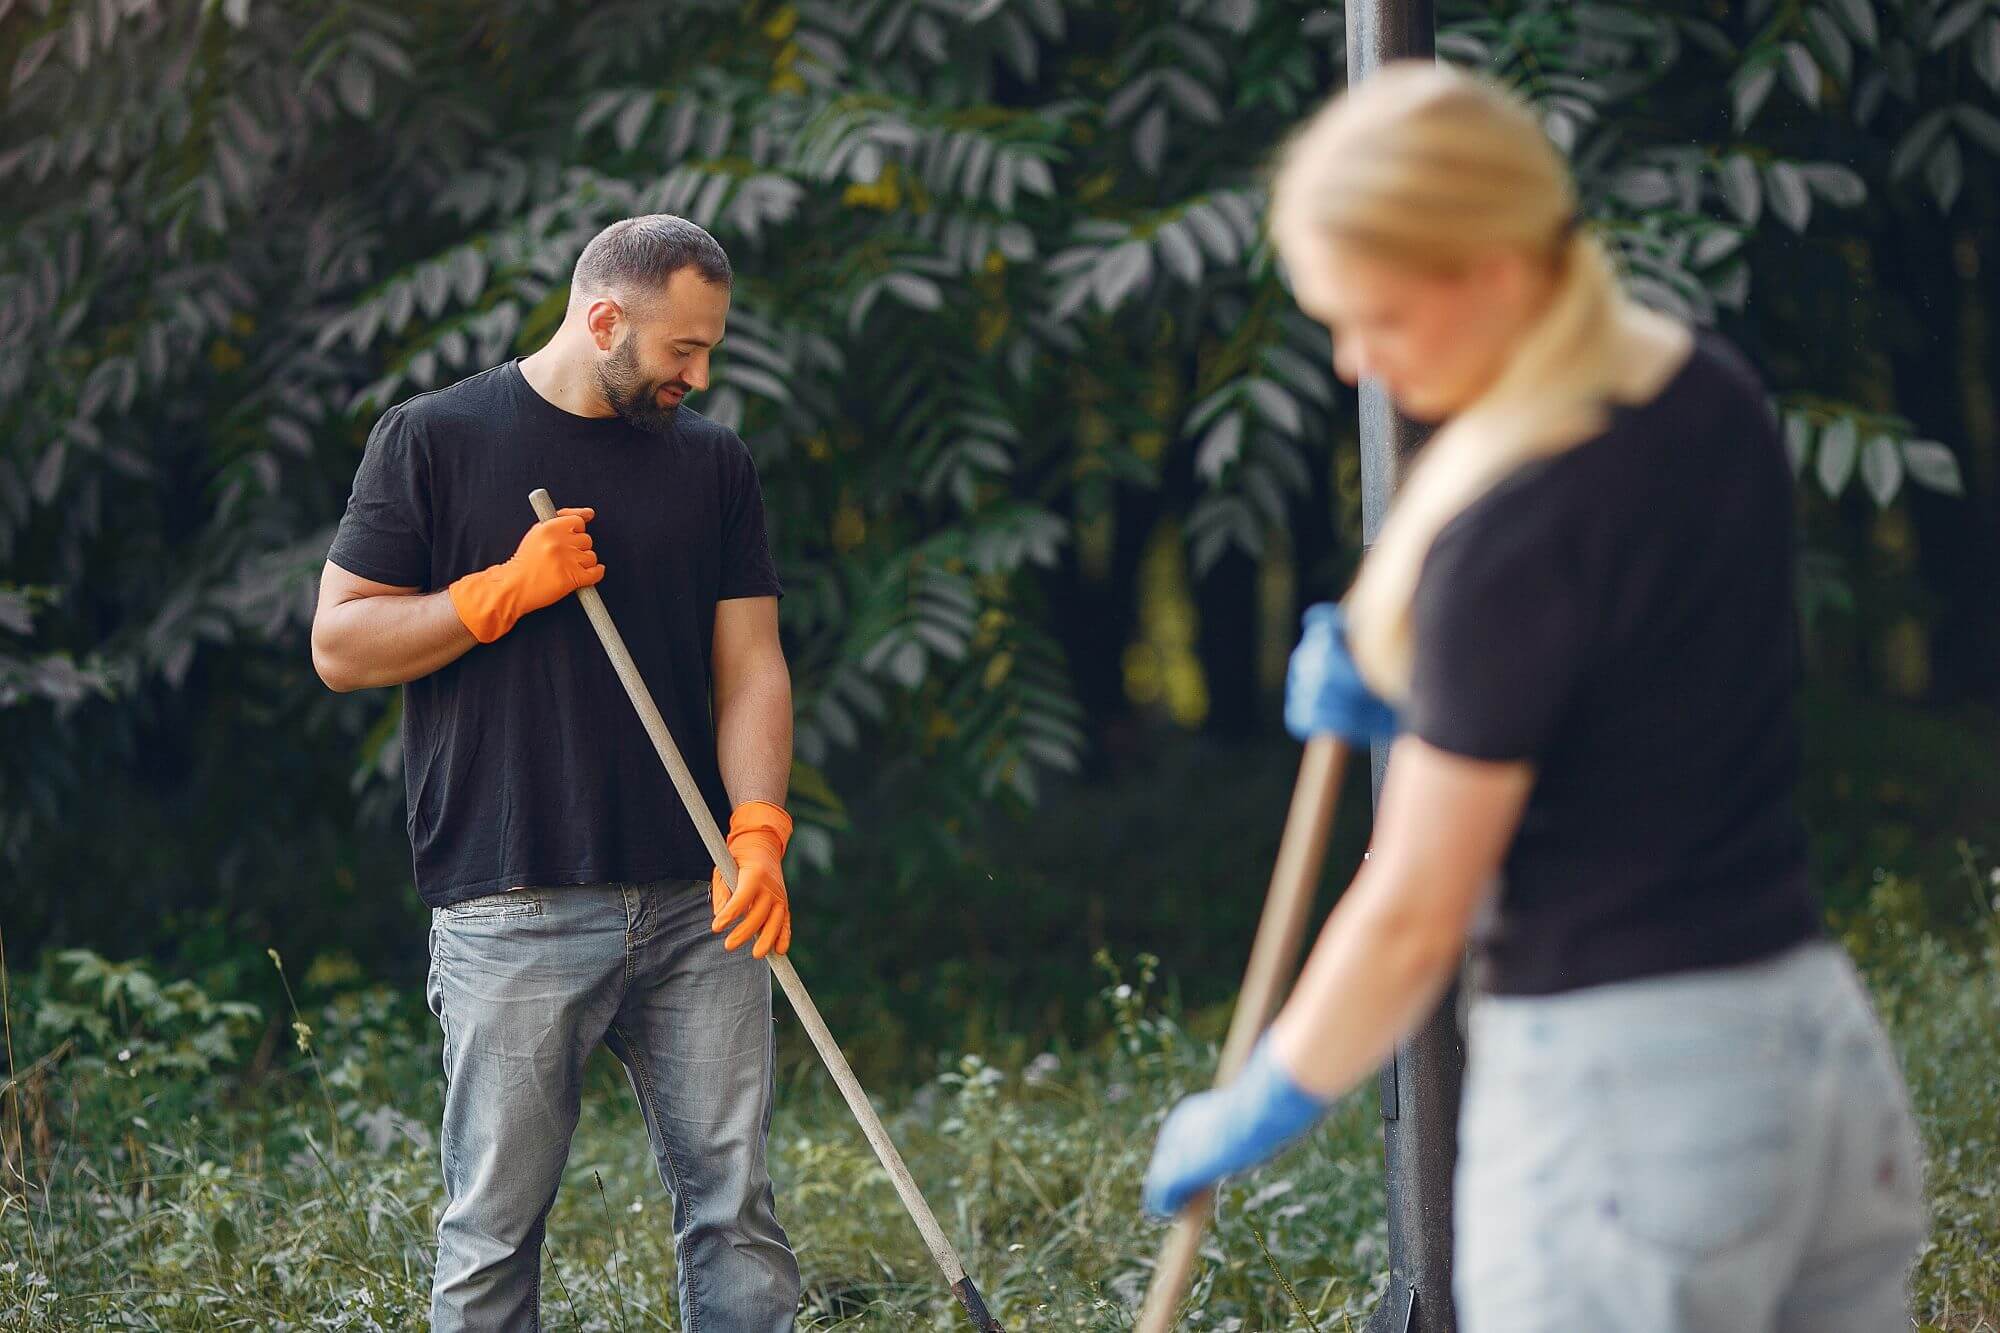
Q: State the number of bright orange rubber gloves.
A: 2